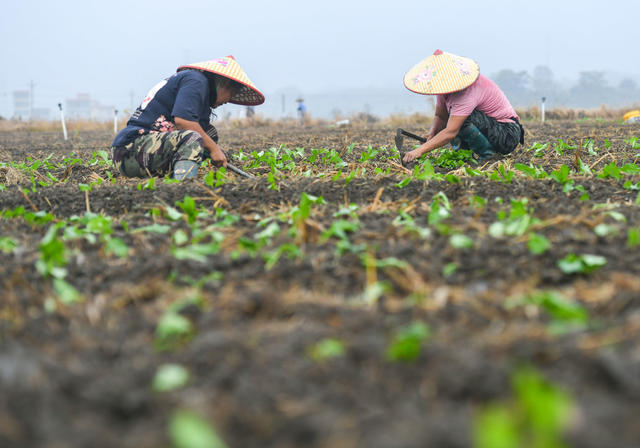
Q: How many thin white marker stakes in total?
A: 3